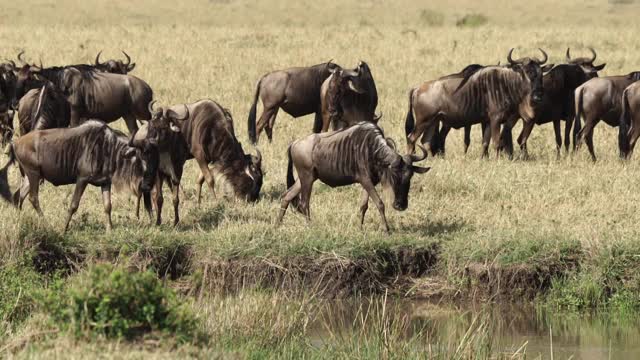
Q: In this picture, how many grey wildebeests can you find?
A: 15